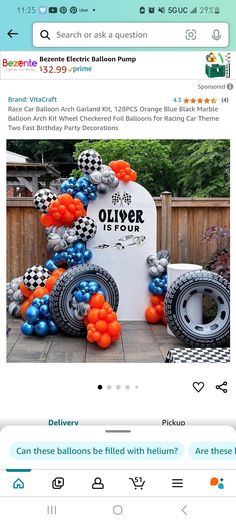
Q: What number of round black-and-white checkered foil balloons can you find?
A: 4